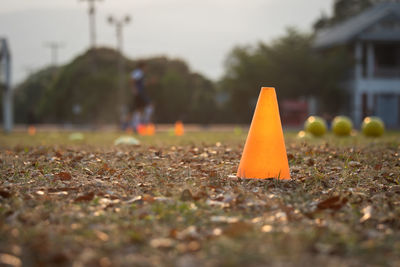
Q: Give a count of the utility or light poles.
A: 3